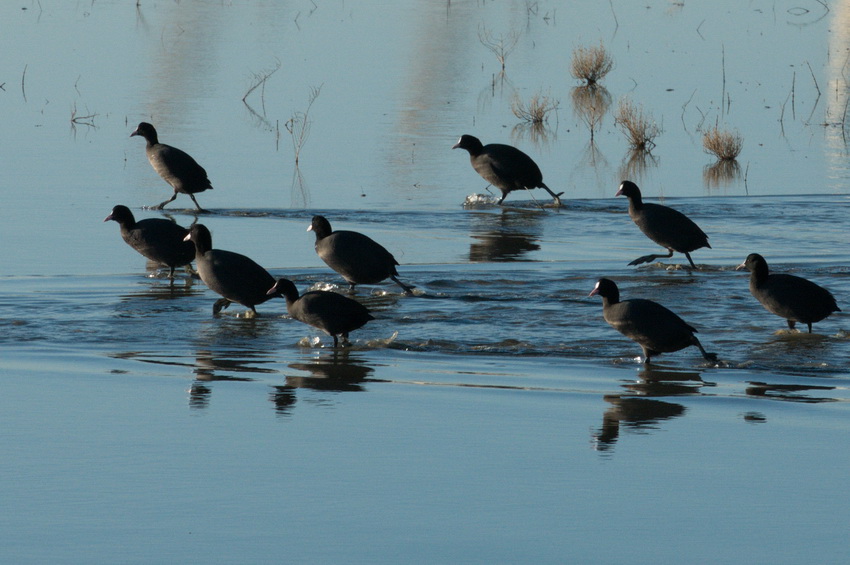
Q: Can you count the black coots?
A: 9